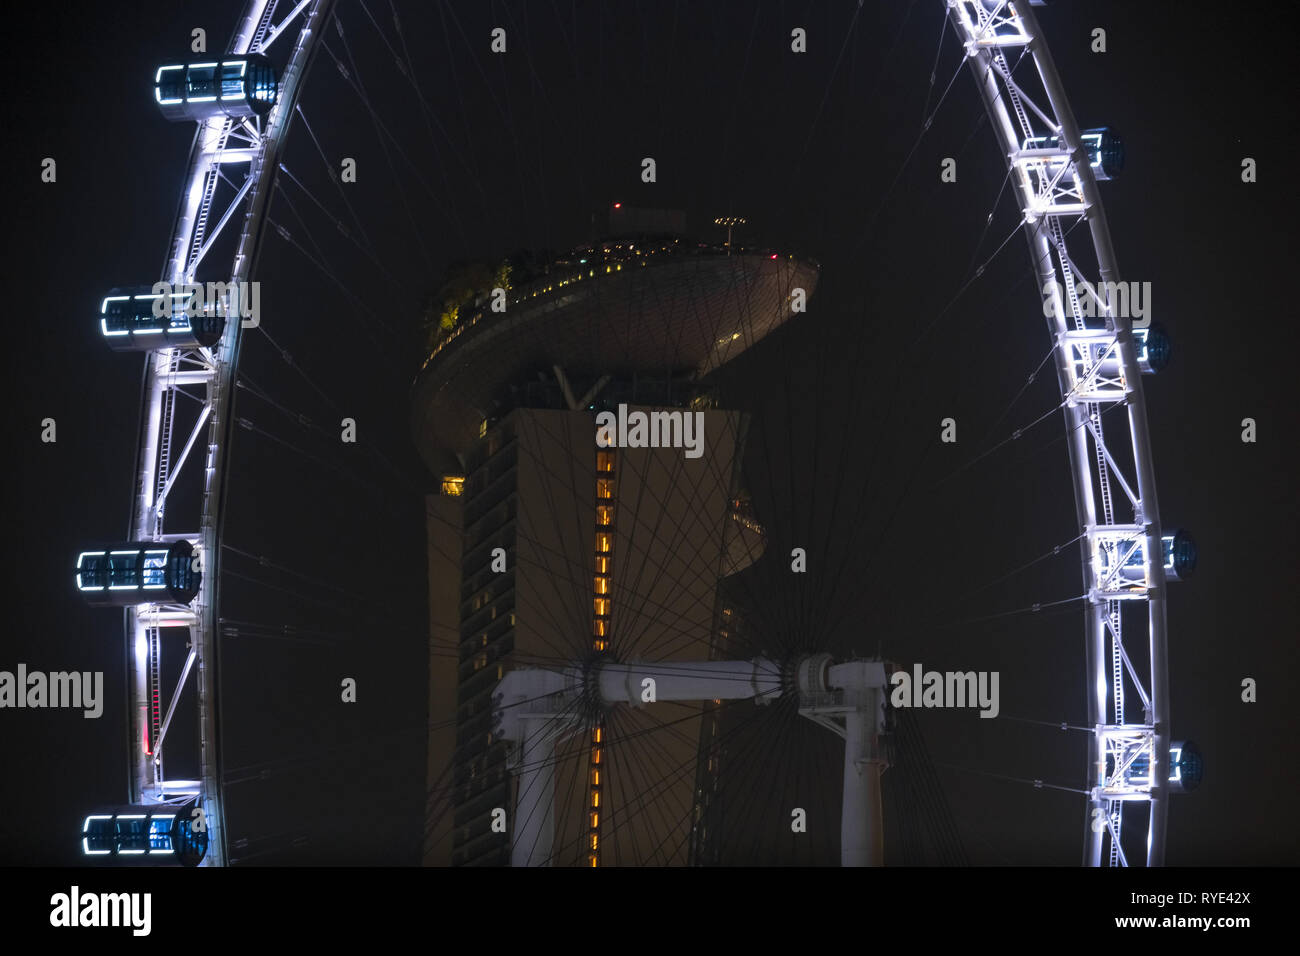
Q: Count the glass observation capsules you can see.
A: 8